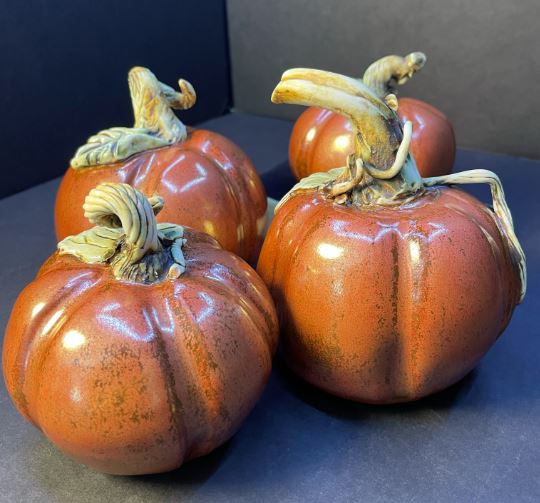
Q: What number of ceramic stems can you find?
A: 4